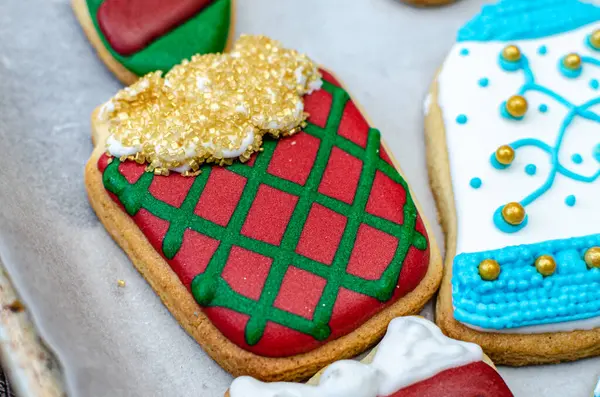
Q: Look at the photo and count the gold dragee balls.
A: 9